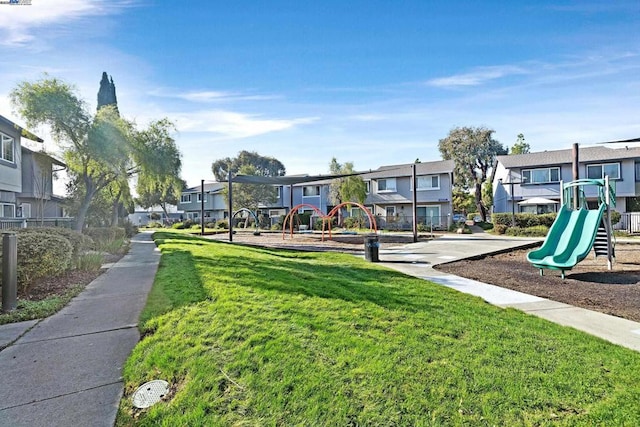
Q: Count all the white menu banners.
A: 0